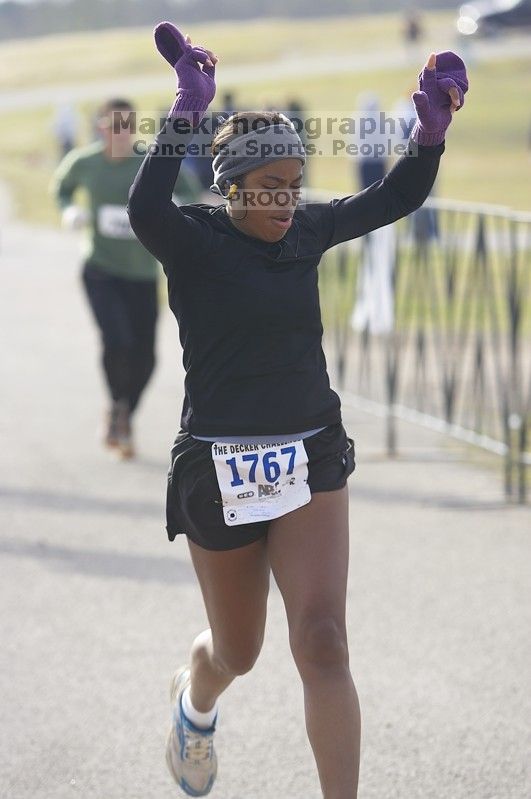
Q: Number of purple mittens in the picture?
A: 2